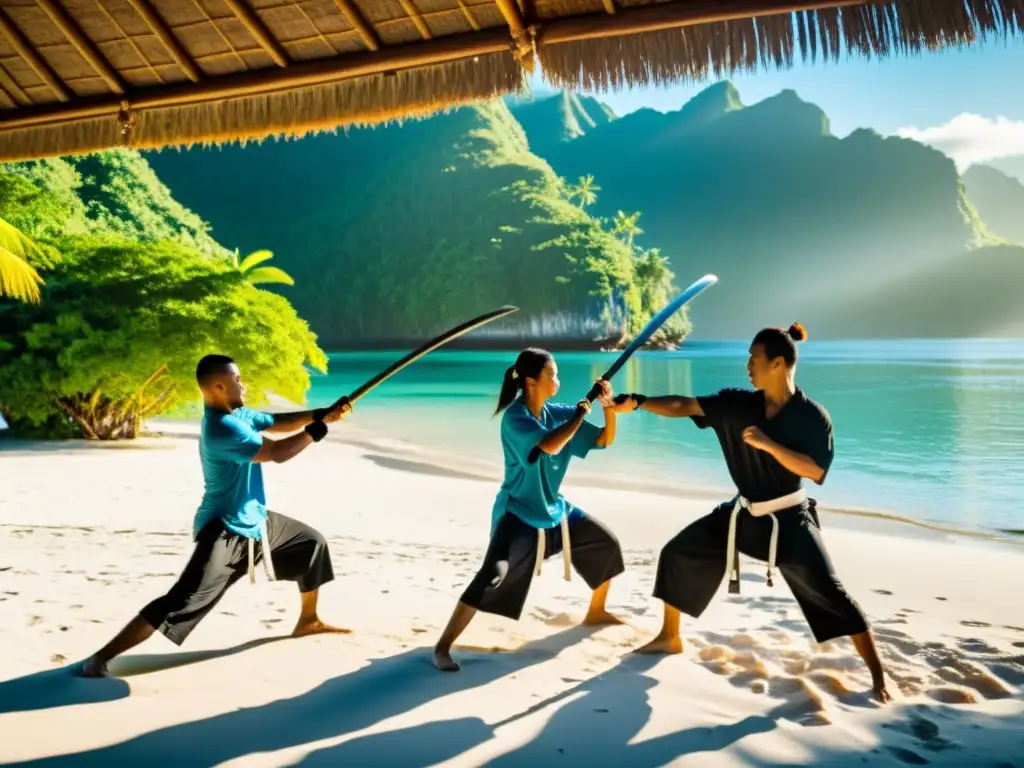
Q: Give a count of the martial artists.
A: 3